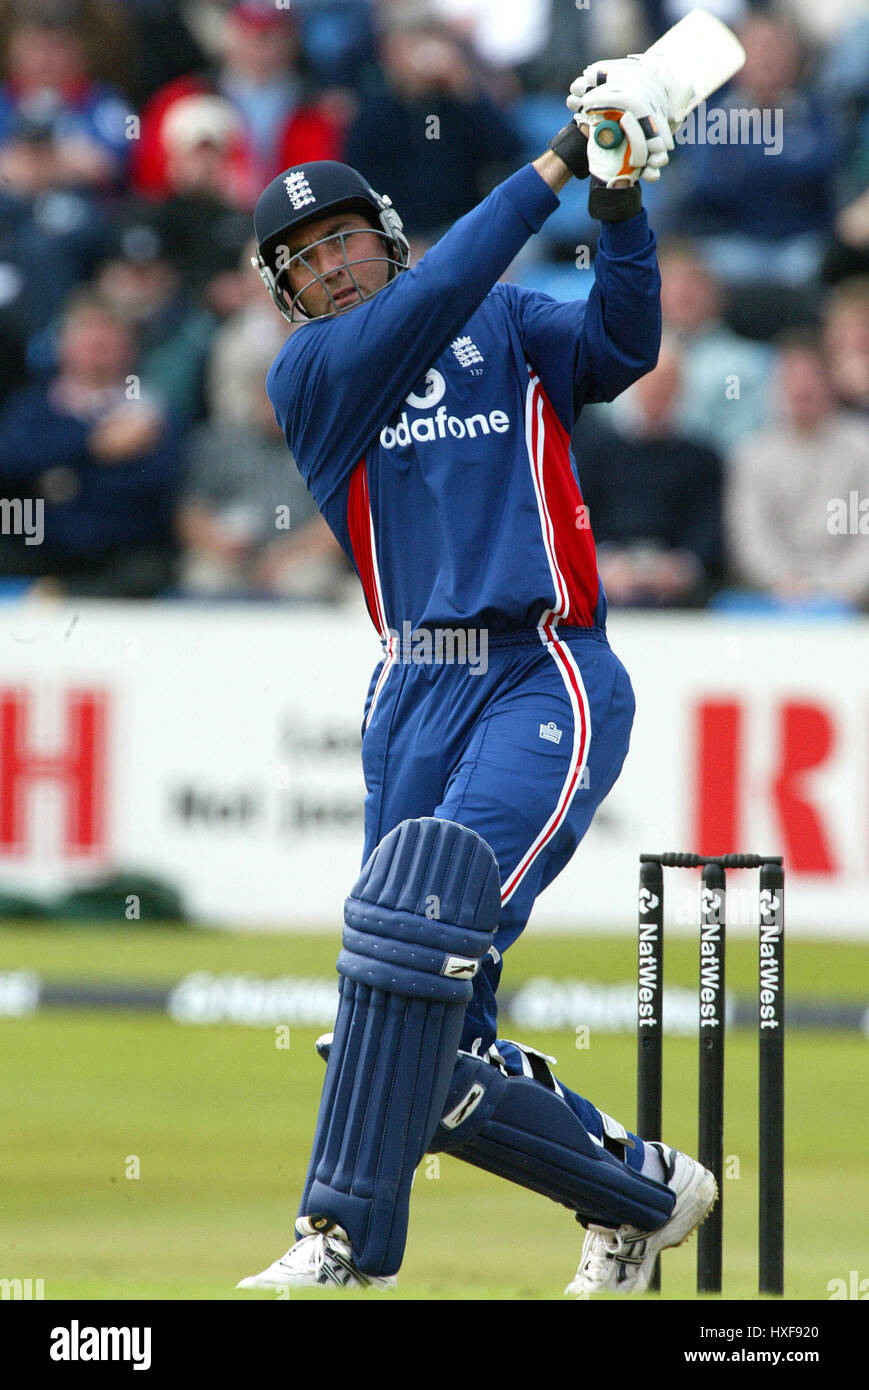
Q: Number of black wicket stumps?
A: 3